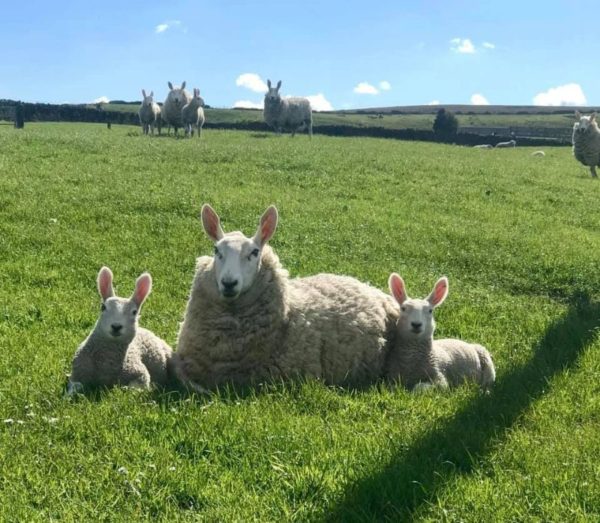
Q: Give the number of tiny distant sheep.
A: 3